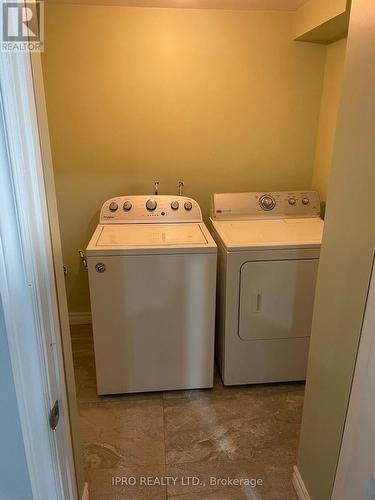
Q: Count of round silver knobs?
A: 8